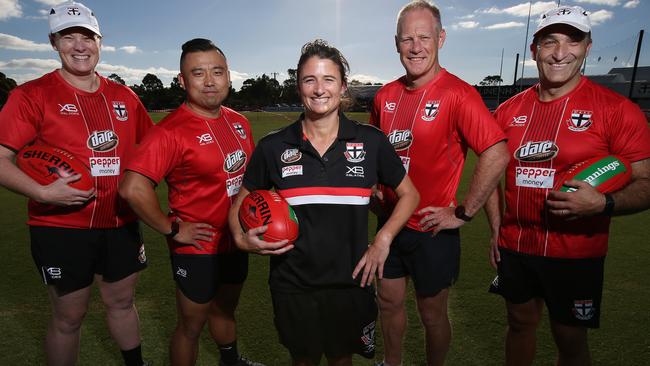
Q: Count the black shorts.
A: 5